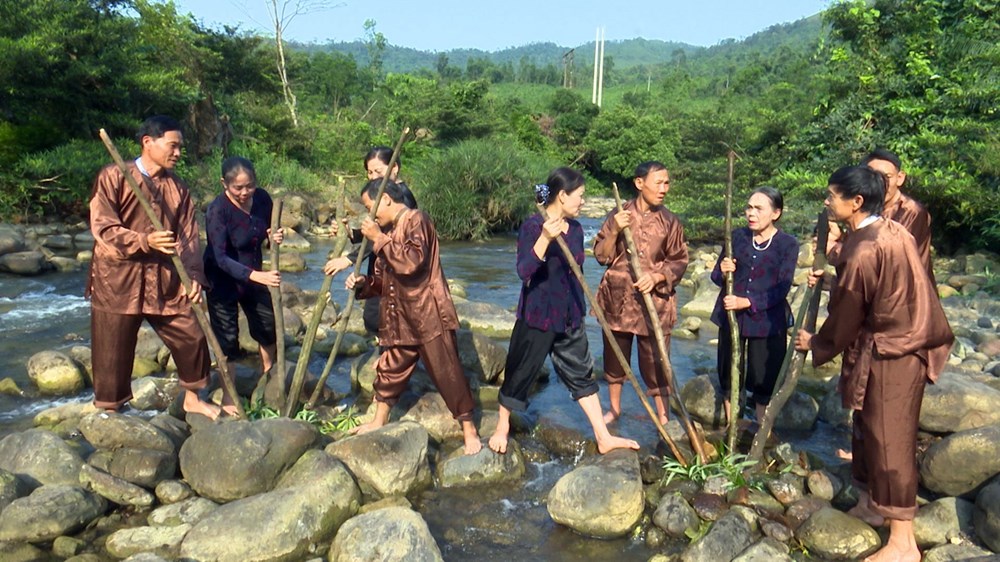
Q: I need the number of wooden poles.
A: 9